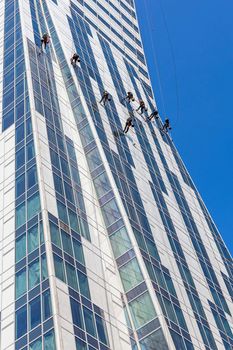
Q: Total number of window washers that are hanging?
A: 8